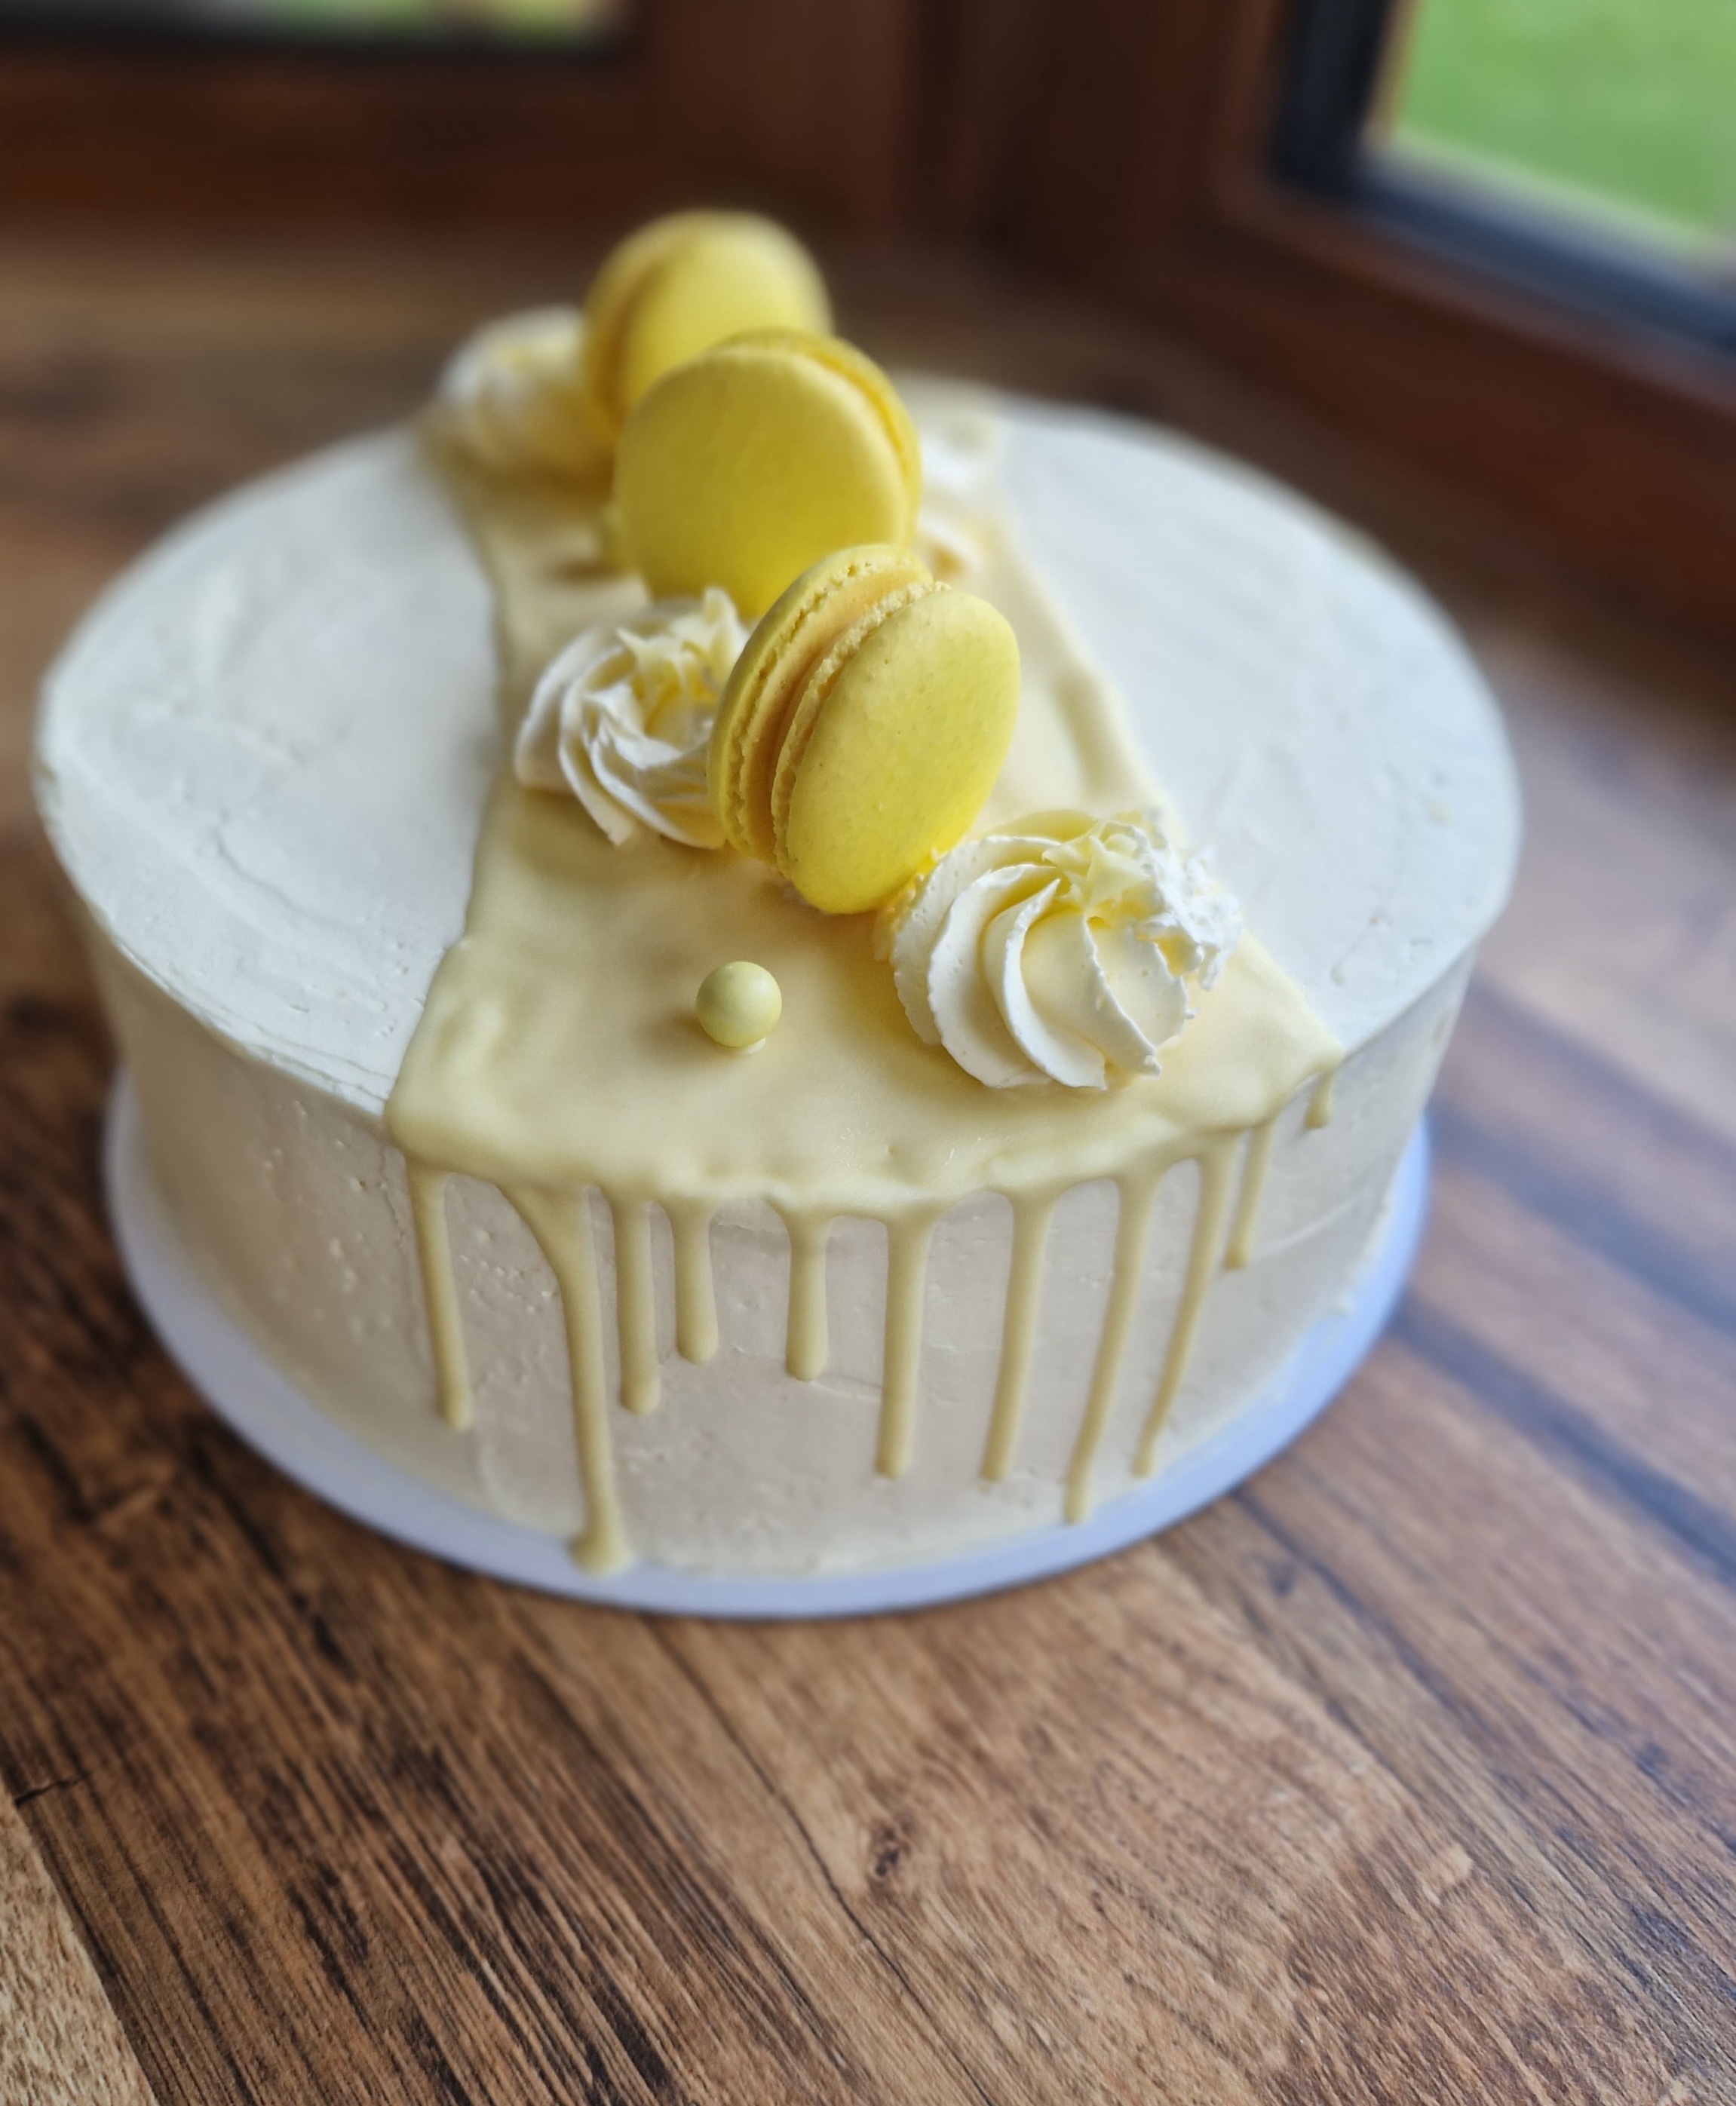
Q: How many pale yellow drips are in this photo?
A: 11